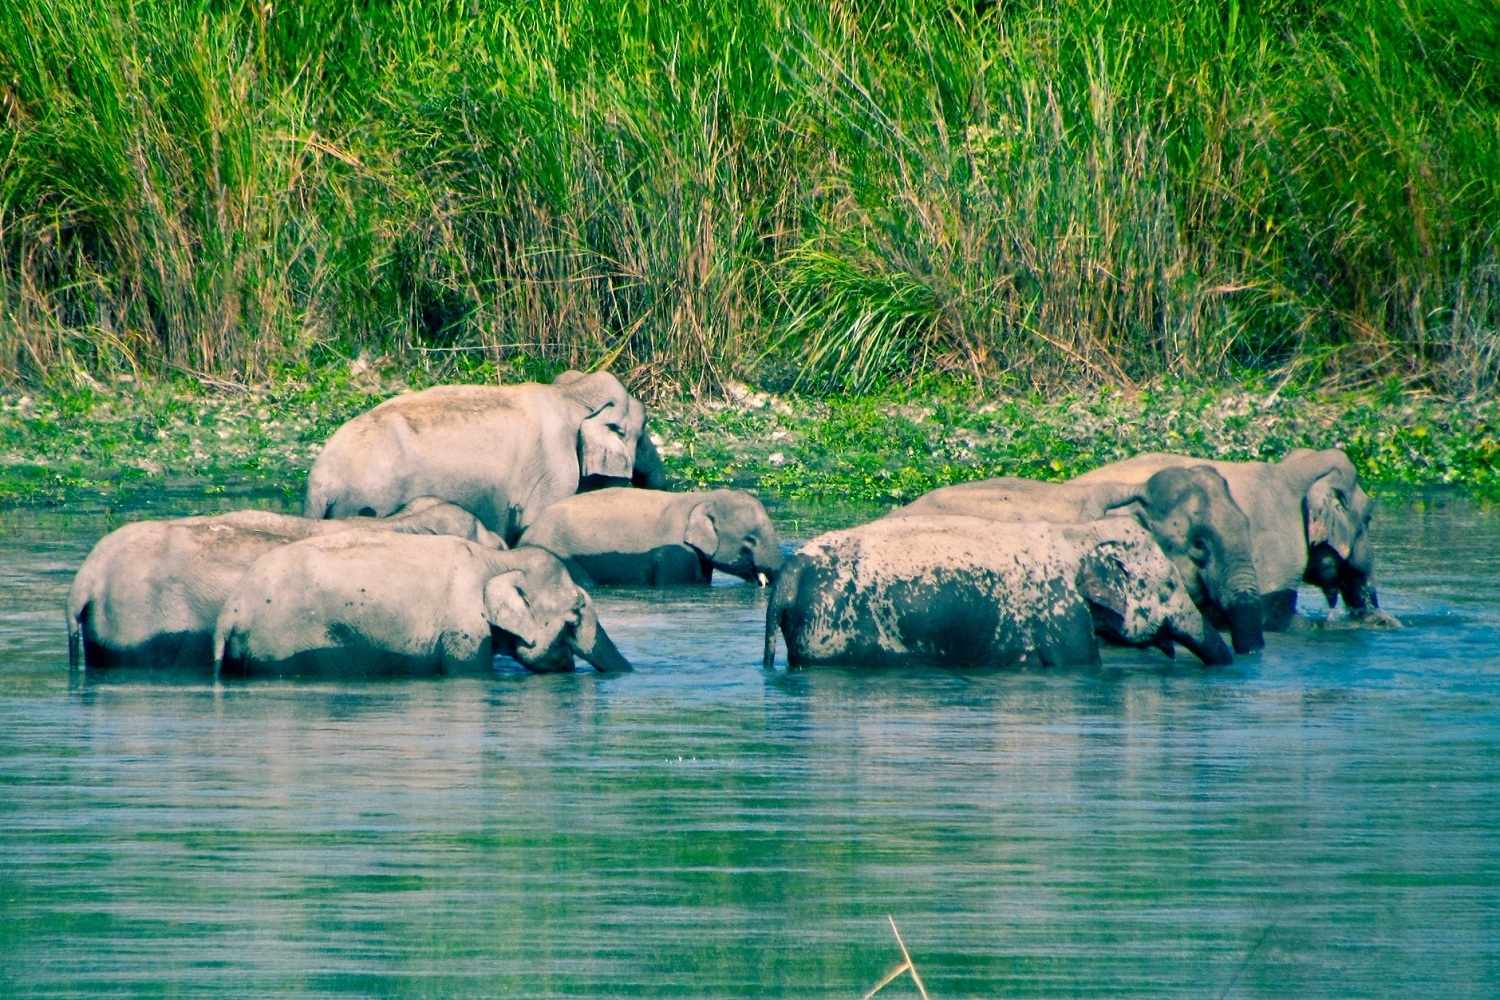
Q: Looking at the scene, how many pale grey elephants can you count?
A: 7